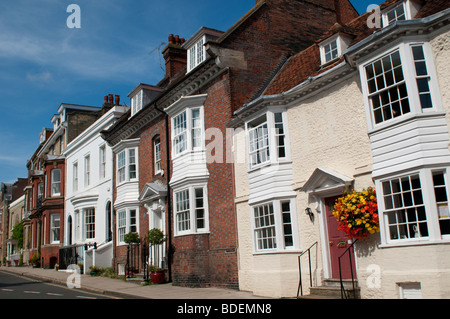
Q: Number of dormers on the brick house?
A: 2